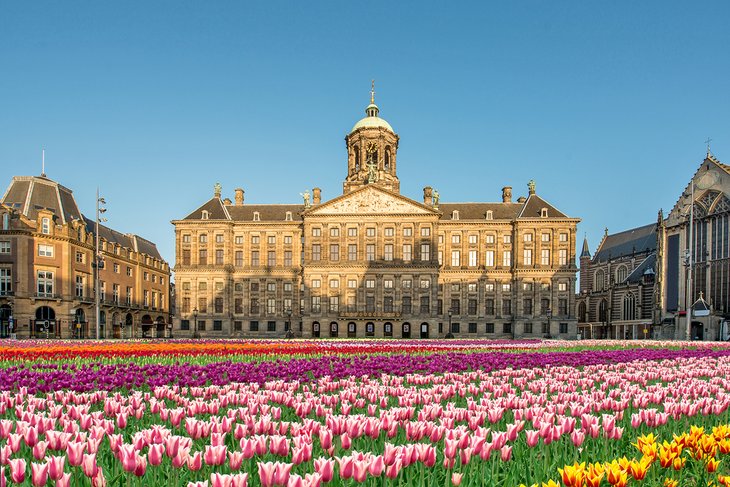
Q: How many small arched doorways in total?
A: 7